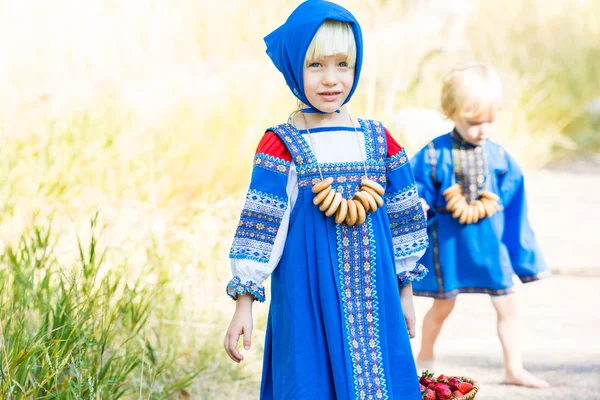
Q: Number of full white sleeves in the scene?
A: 0